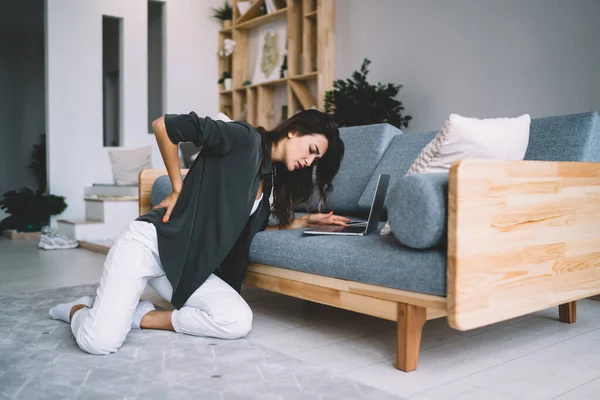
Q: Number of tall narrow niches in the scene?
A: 2